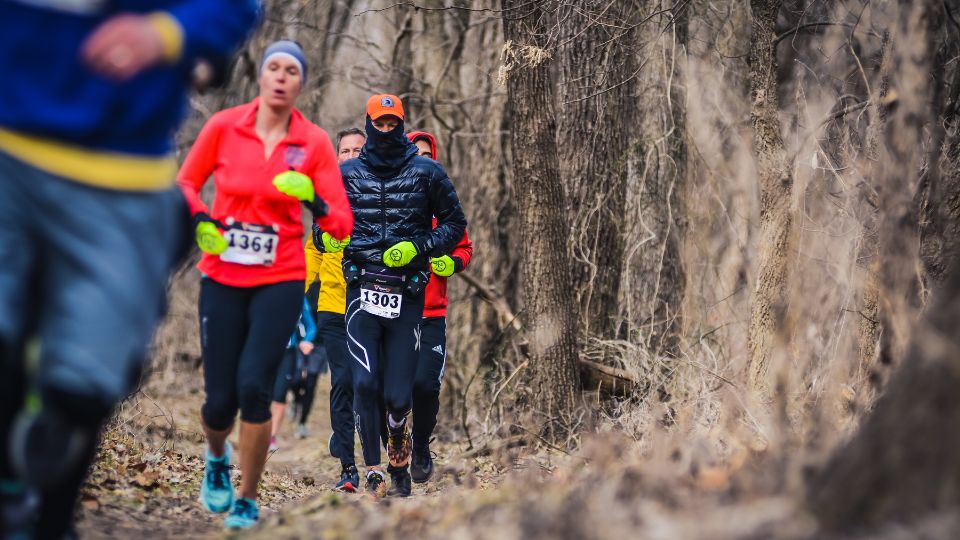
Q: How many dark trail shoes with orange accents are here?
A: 2